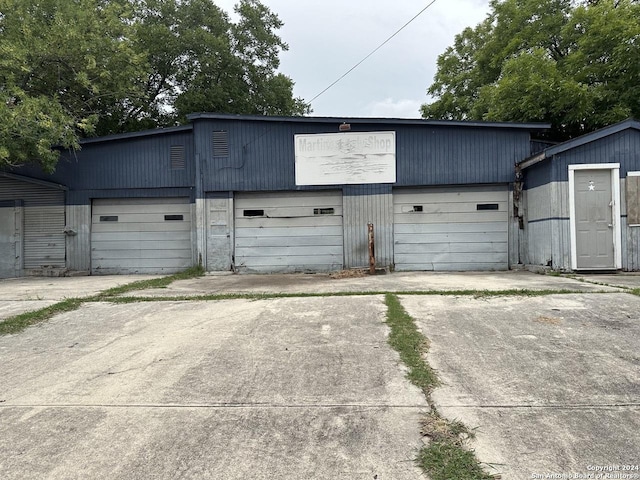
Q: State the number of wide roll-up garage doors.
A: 3